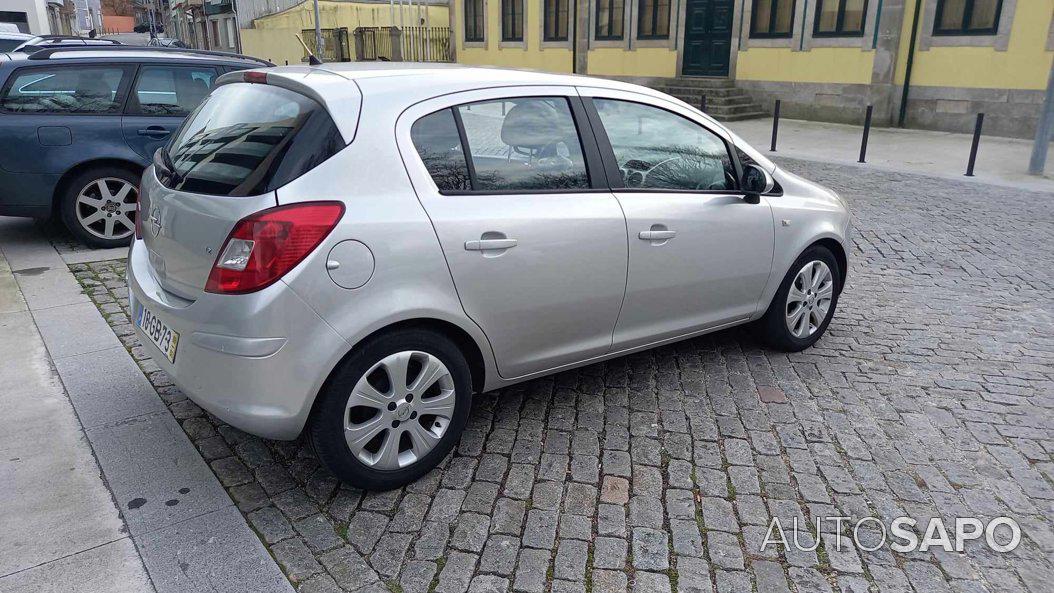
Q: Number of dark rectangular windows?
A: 8